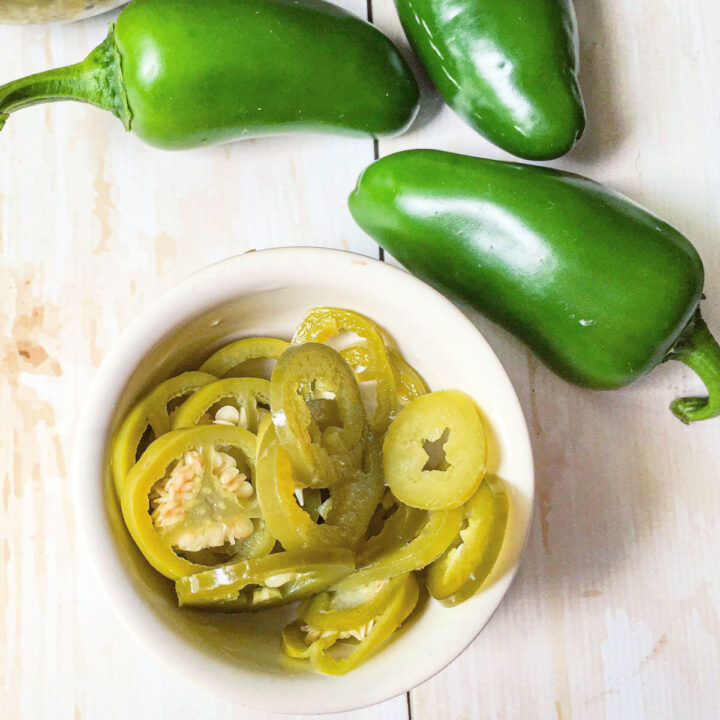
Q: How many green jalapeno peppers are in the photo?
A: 3